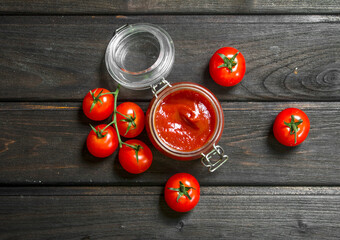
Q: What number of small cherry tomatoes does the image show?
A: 7